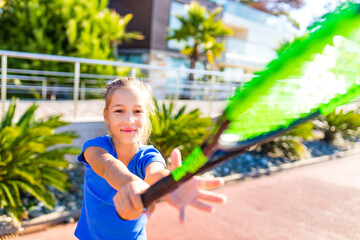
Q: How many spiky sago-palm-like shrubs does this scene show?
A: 4